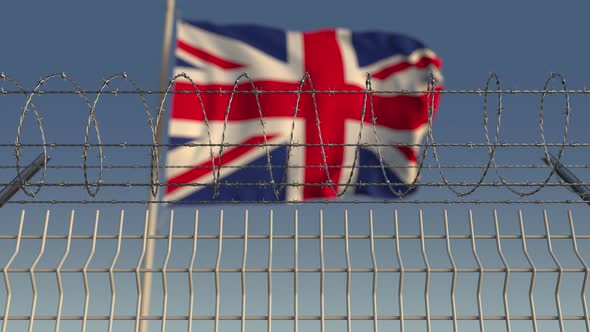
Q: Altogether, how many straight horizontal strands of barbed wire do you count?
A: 5